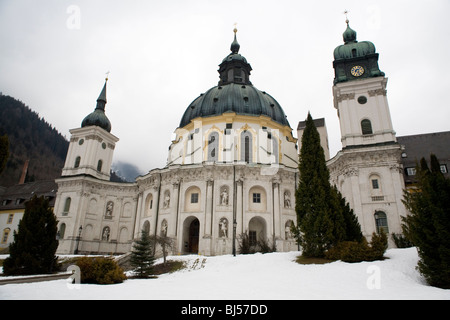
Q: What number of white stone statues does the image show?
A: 8